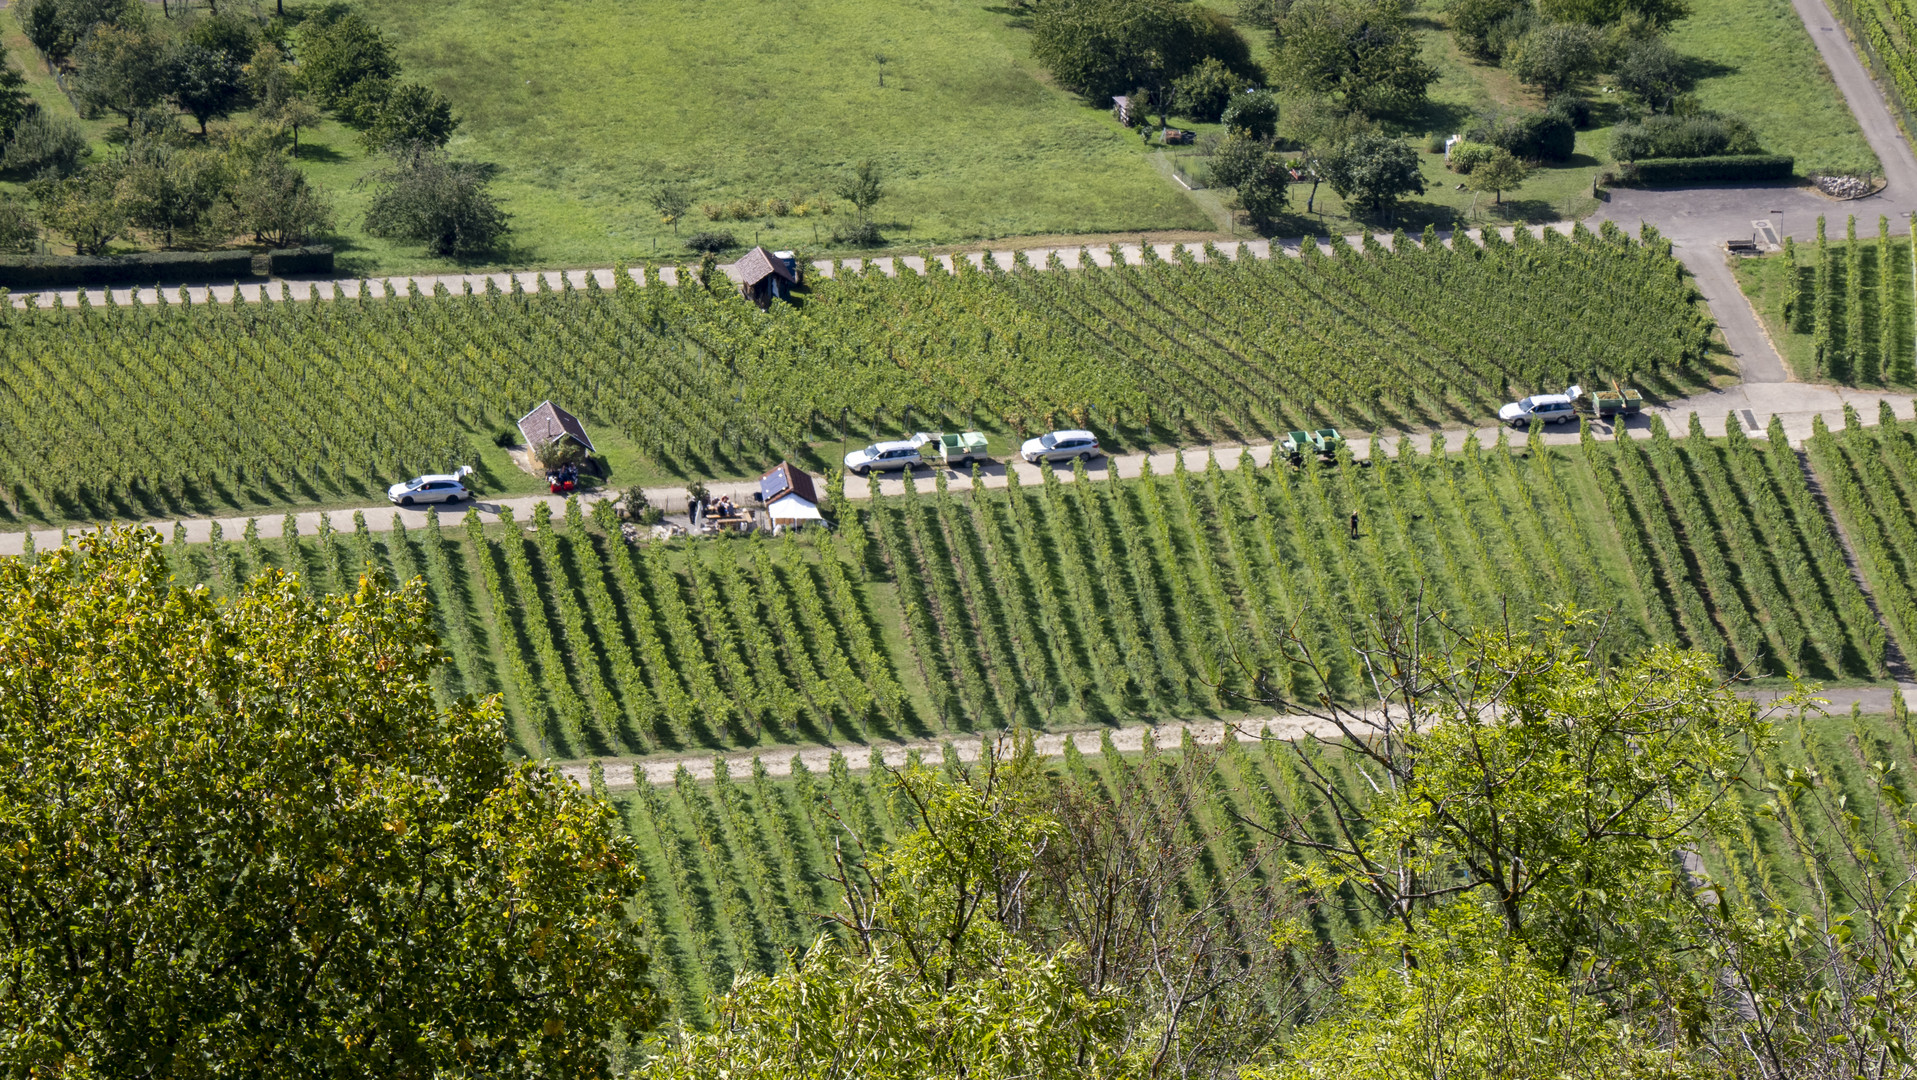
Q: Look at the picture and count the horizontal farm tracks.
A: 3